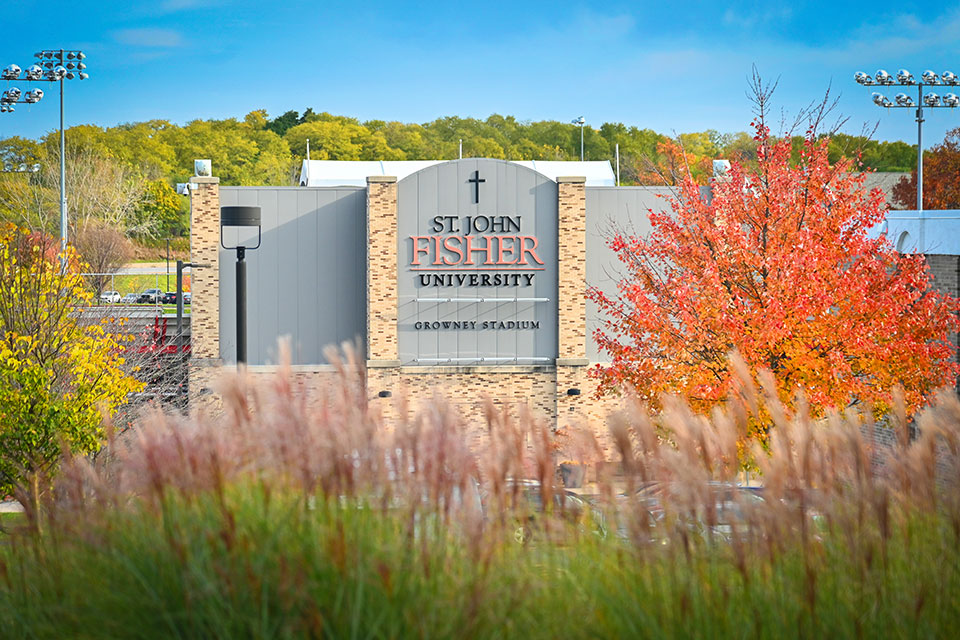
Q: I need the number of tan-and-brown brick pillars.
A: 3